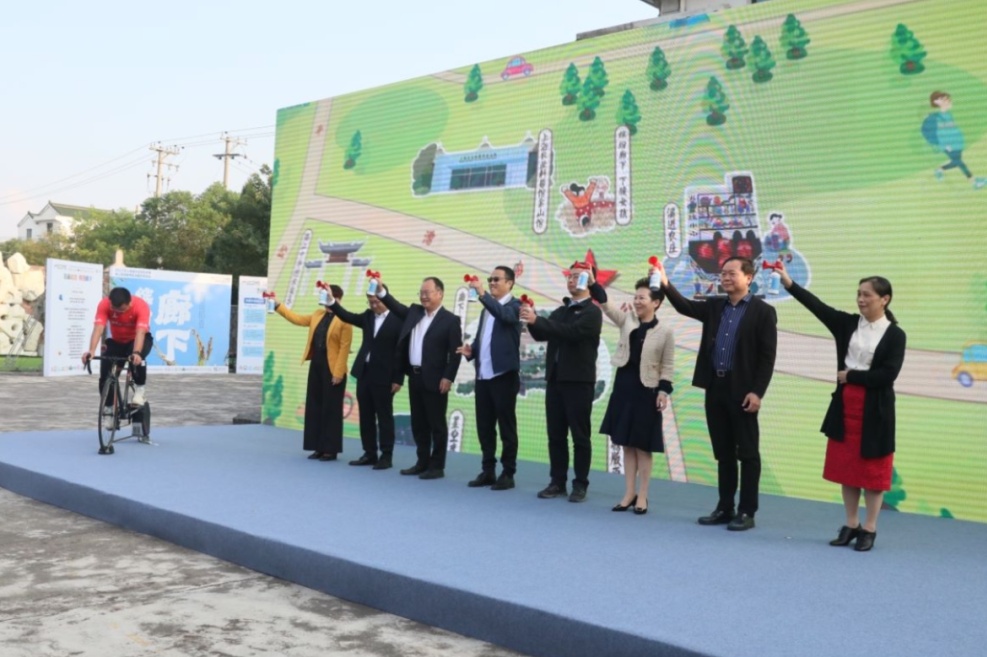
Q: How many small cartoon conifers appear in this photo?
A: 12